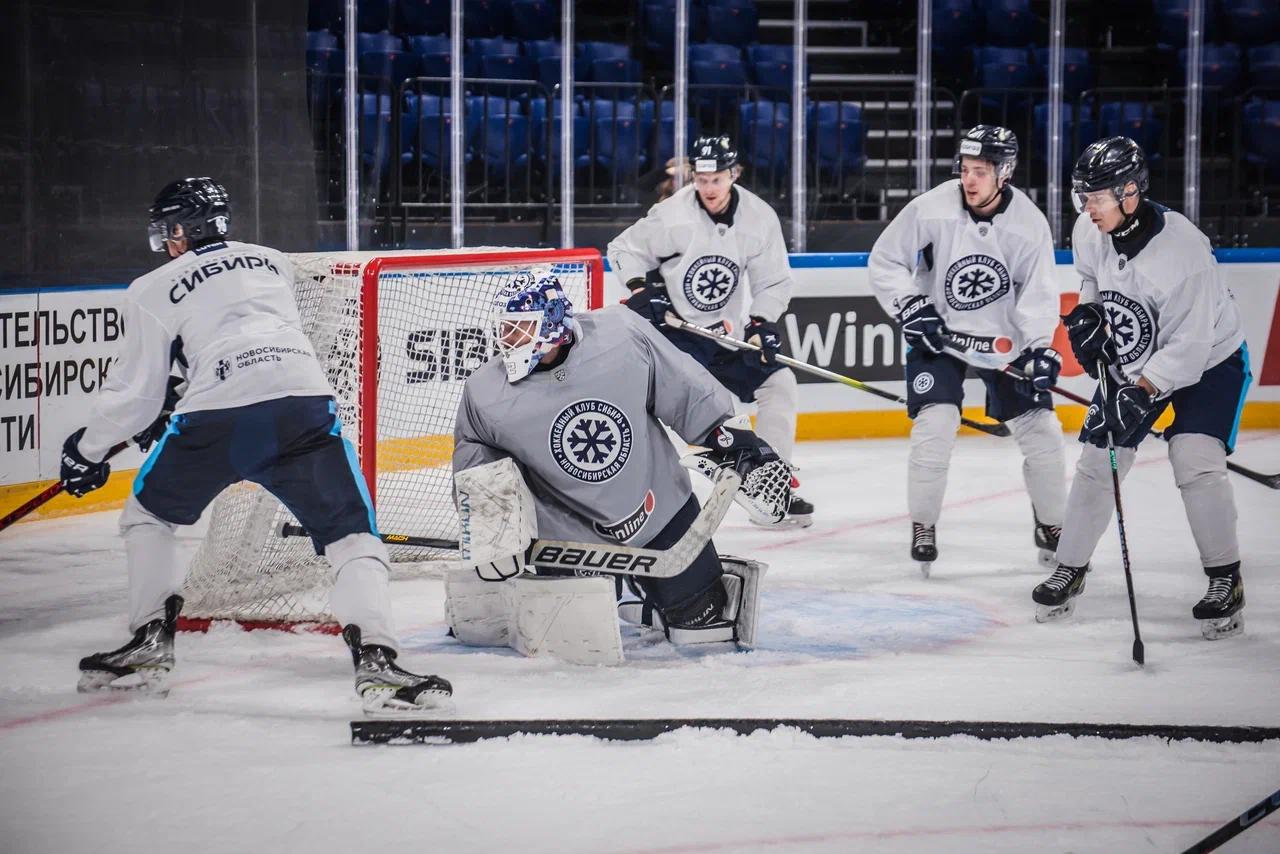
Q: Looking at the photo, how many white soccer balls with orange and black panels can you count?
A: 0